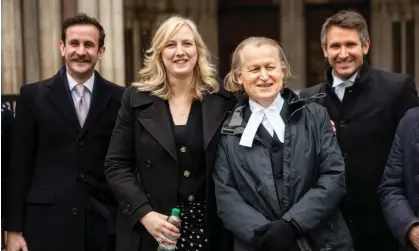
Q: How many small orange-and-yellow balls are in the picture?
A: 0